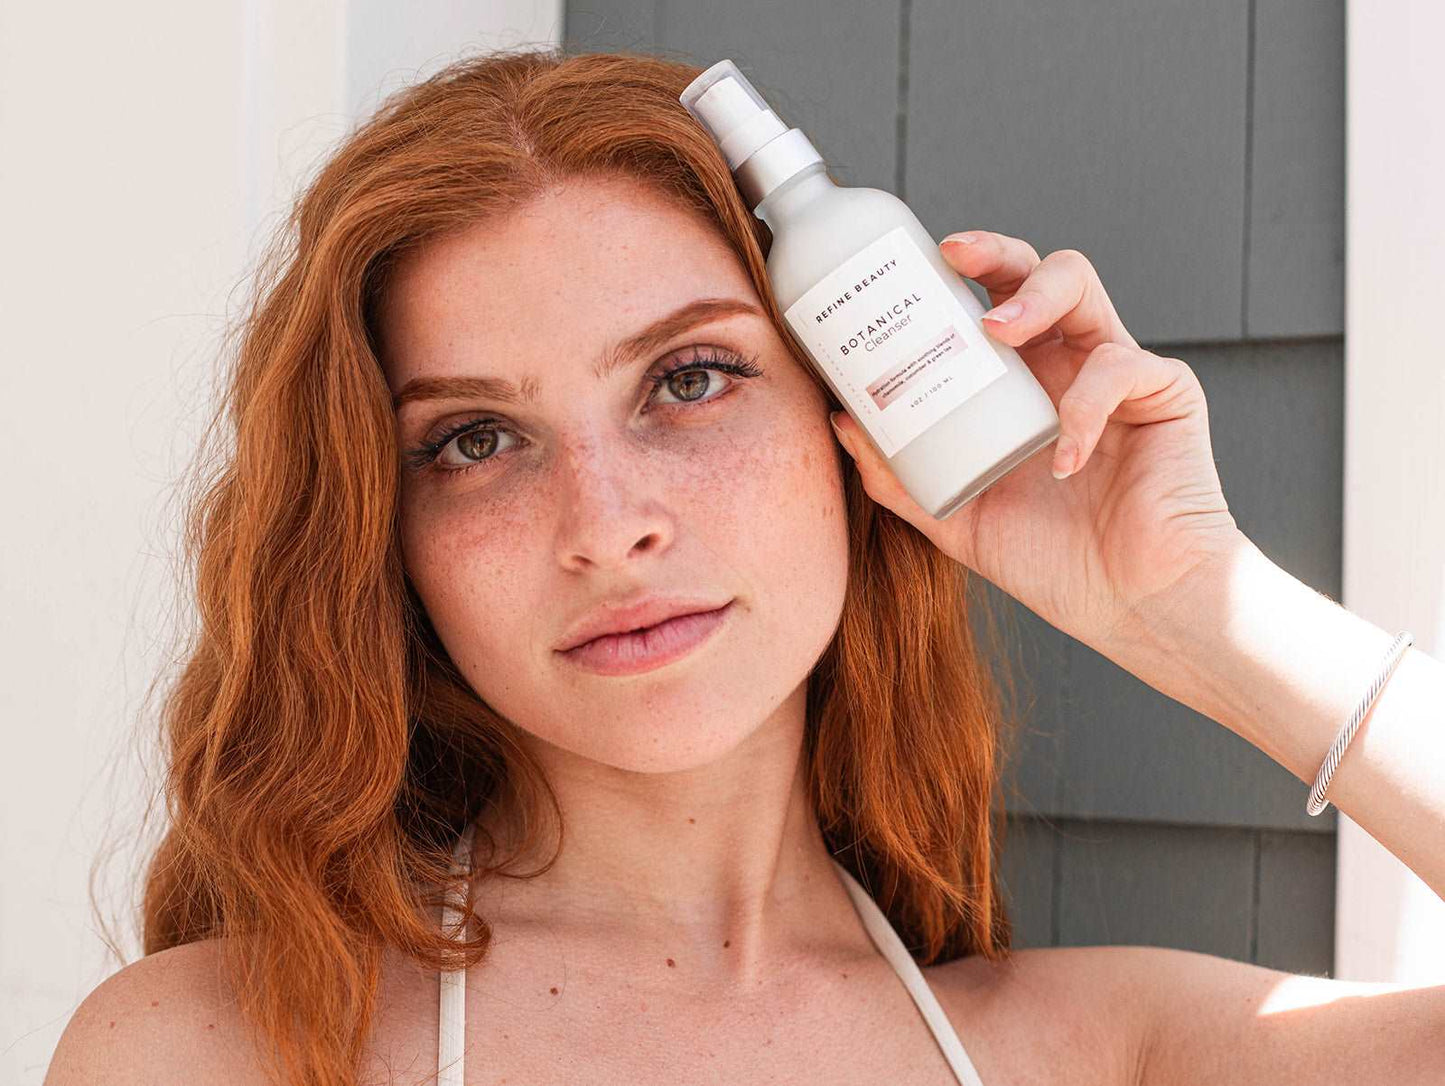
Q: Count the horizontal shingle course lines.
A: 2